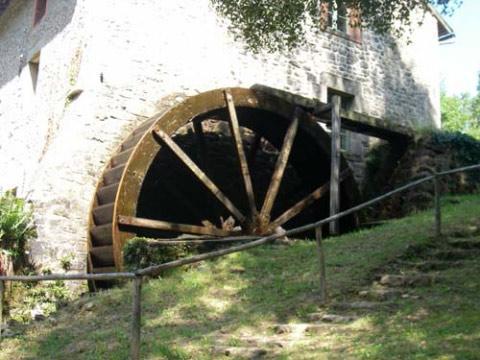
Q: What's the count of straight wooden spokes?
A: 5